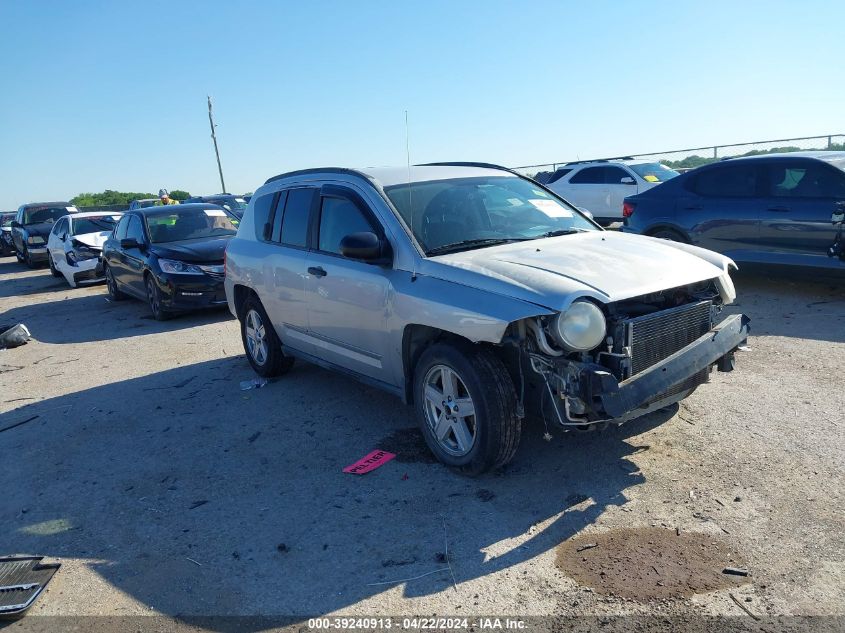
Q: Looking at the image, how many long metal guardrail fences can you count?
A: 1